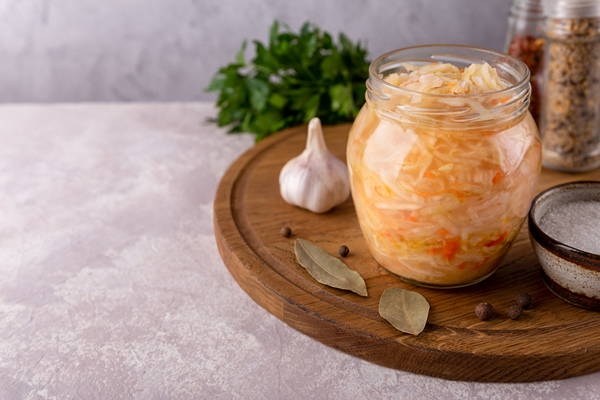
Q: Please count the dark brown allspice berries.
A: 5